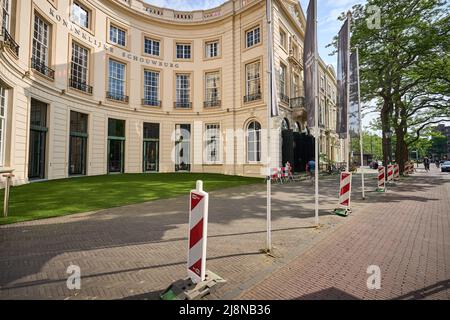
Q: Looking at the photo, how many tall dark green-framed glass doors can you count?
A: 5